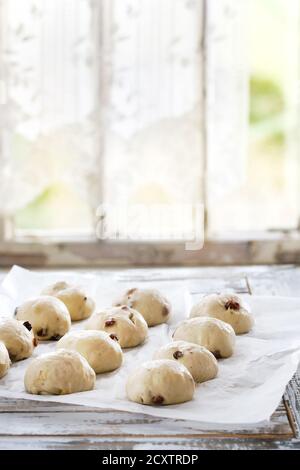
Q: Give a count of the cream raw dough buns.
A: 12